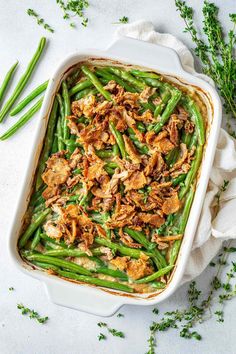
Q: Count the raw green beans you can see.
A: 4